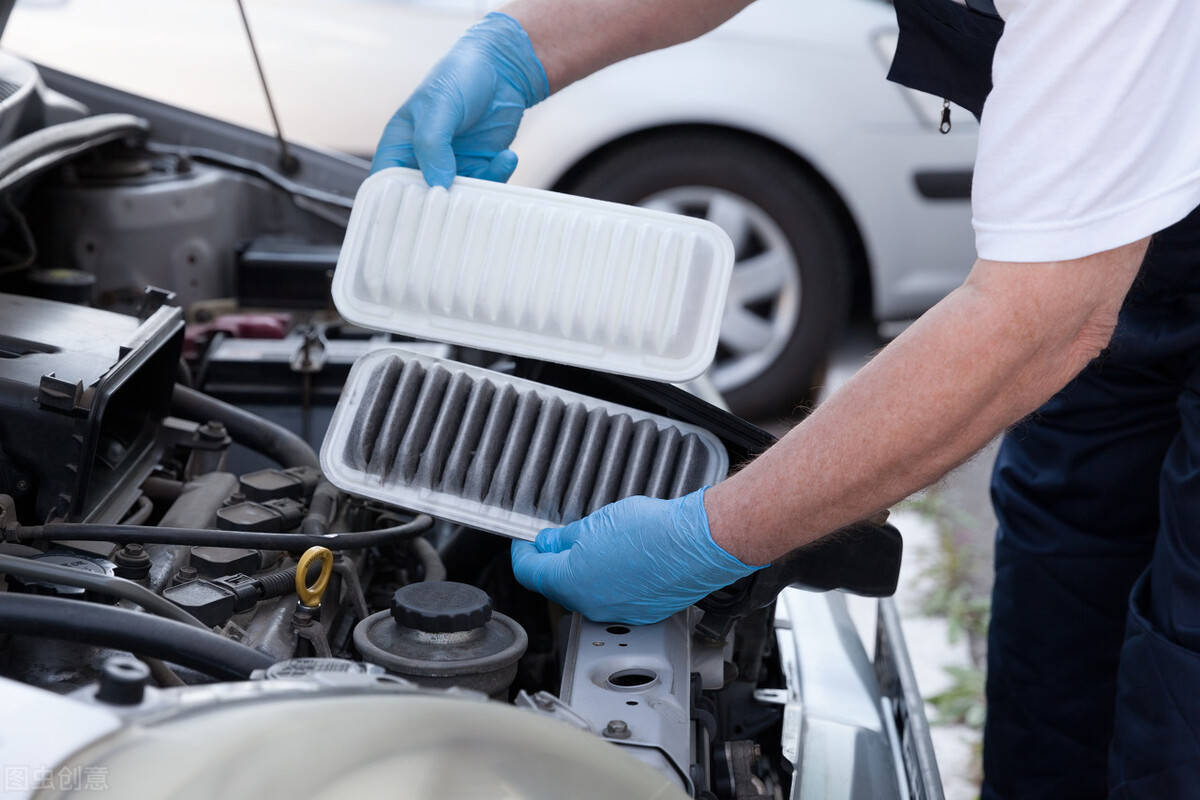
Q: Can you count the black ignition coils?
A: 4